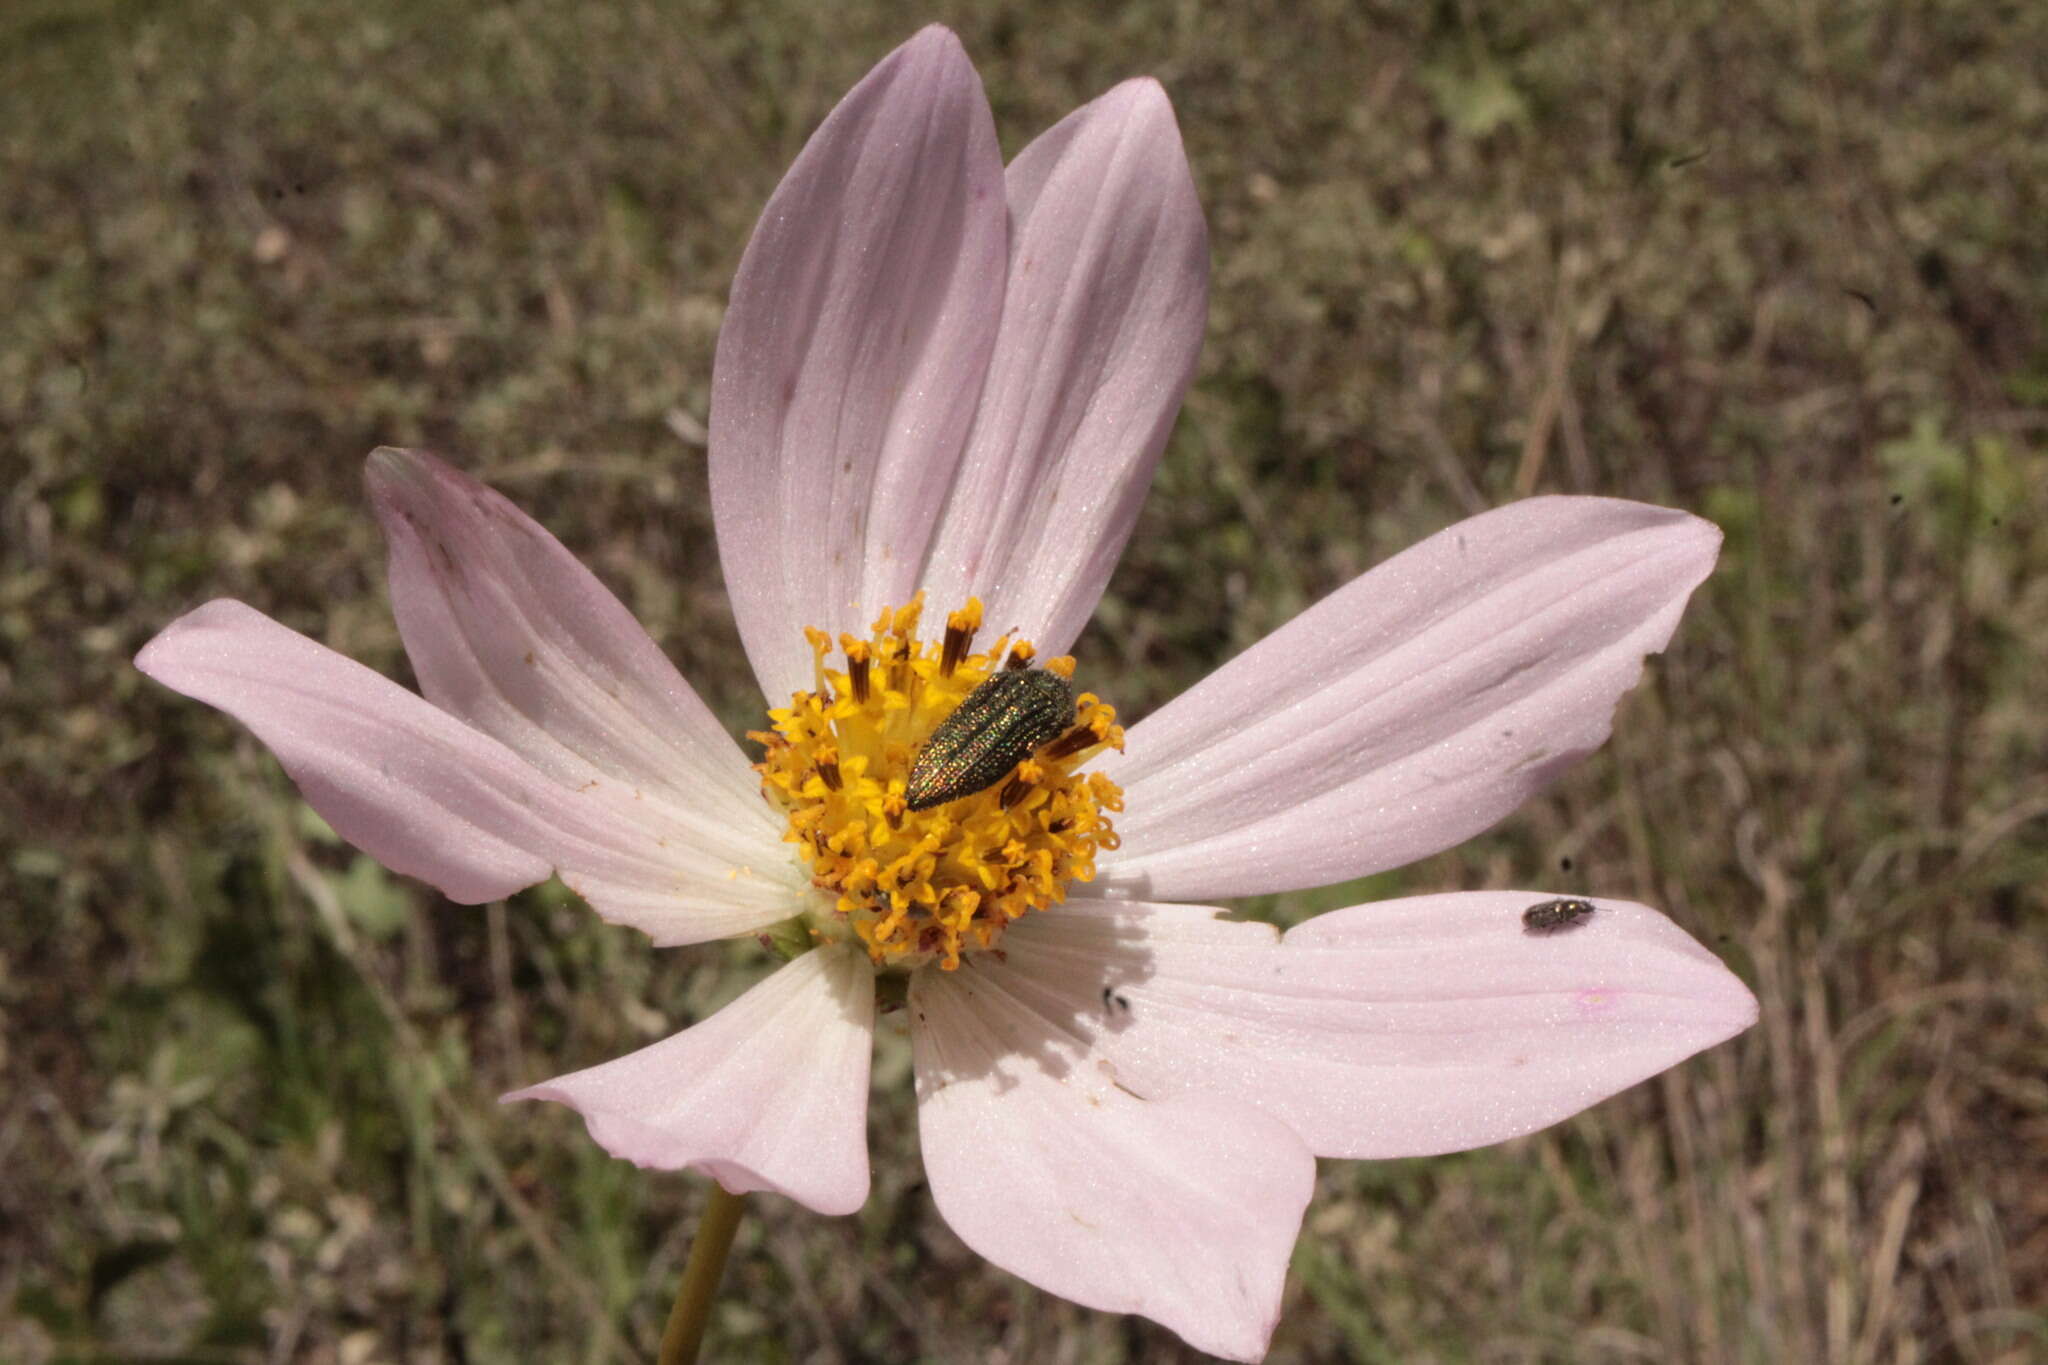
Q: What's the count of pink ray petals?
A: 8